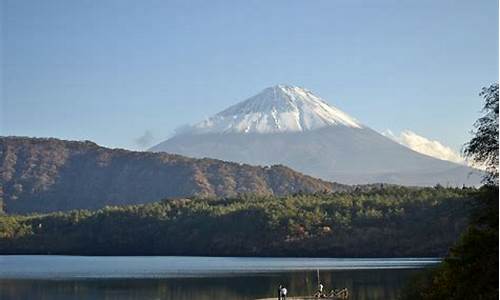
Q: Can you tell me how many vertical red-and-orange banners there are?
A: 0